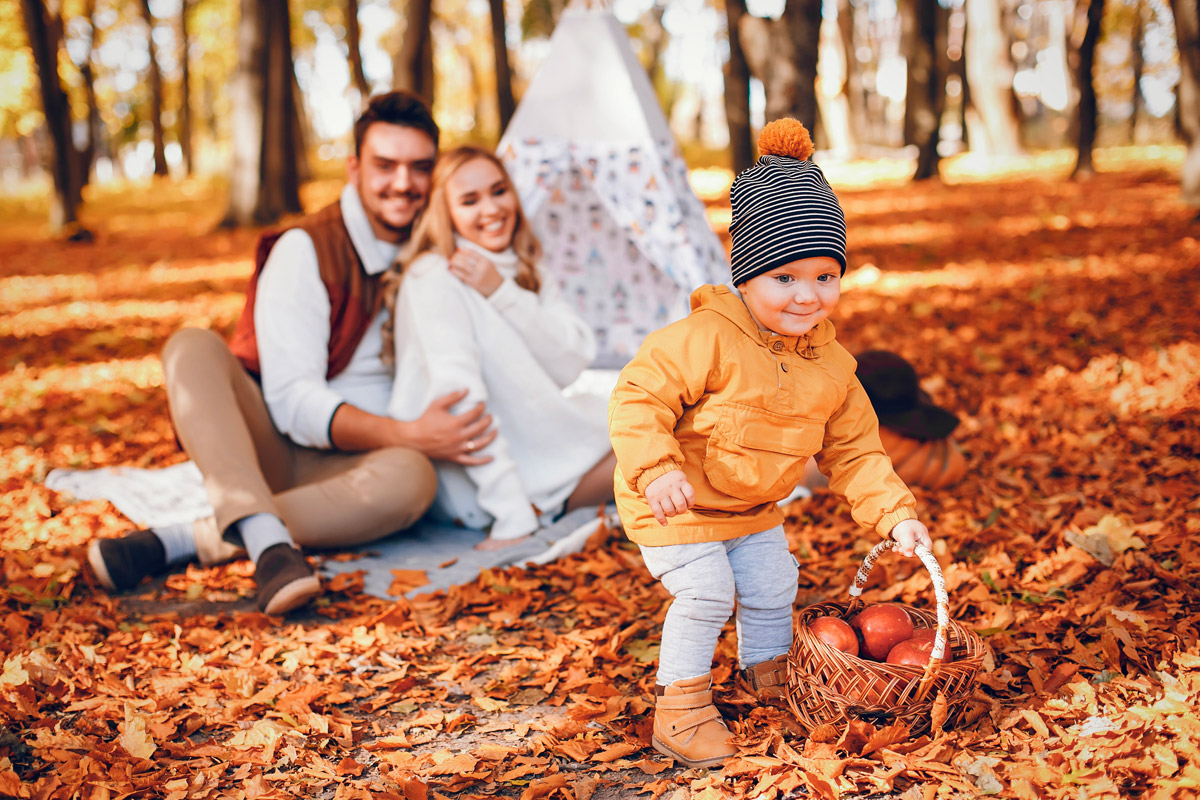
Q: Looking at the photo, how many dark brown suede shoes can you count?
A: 2